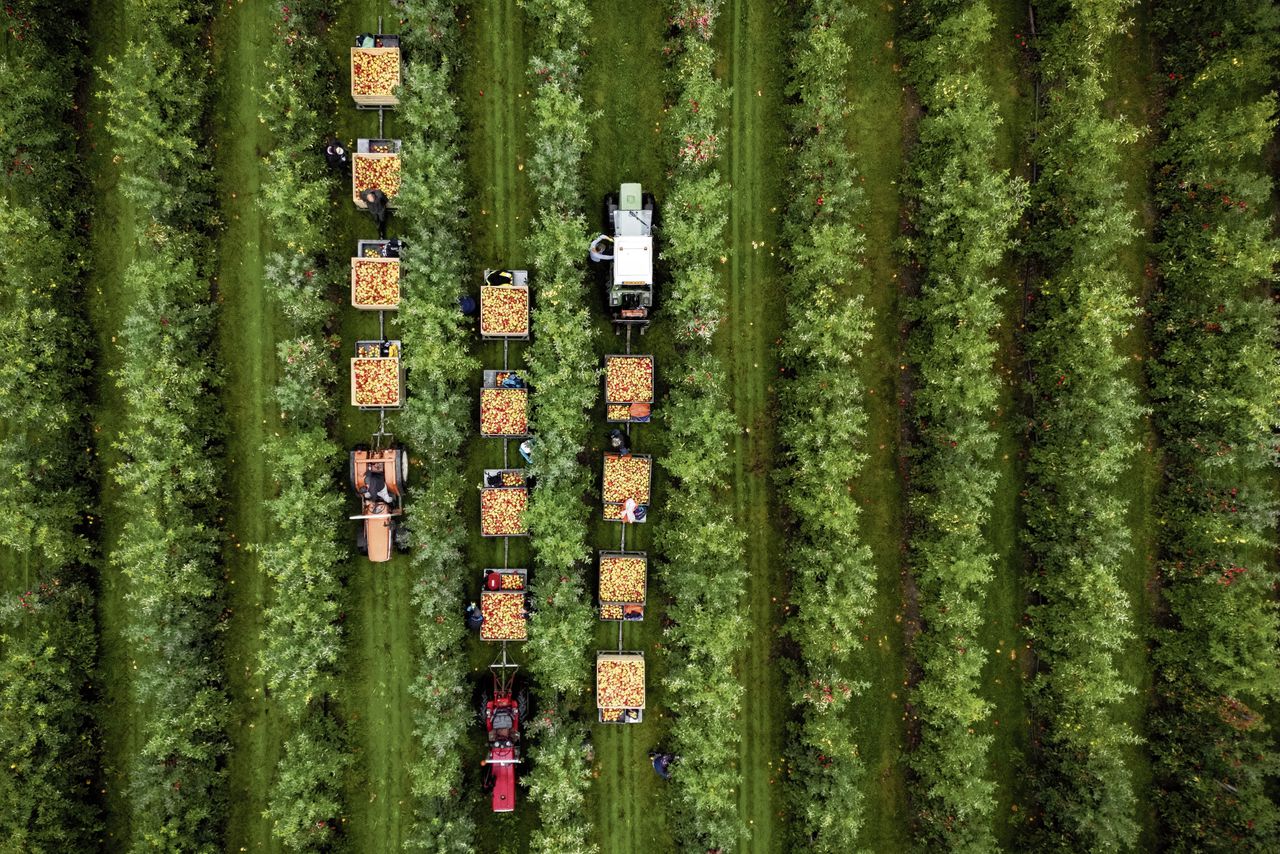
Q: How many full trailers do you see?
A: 12